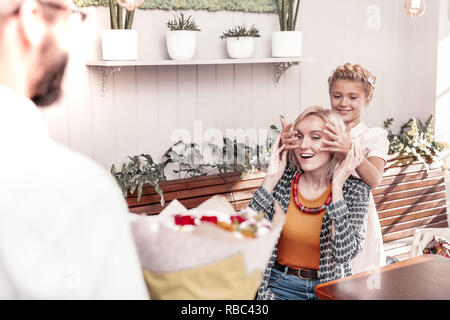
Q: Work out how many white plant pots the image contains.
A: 4